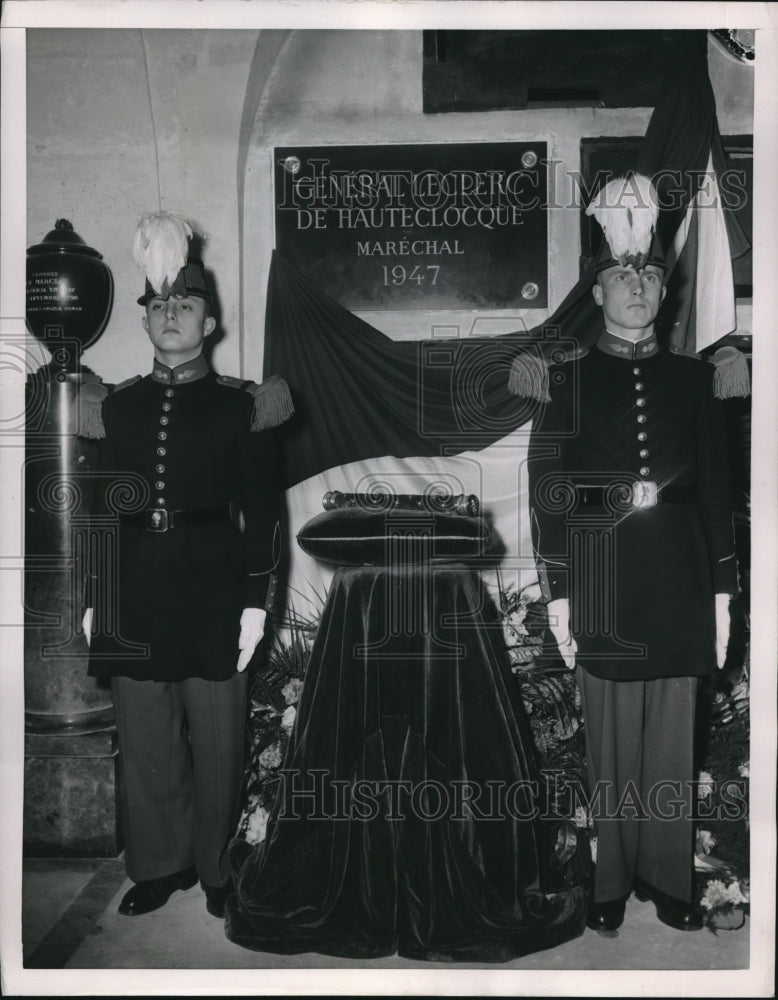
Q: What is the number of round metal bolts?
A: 3